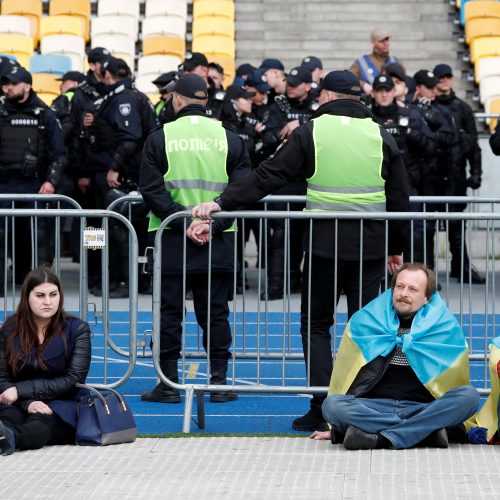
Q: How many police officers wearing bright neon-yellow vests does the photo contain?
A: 2